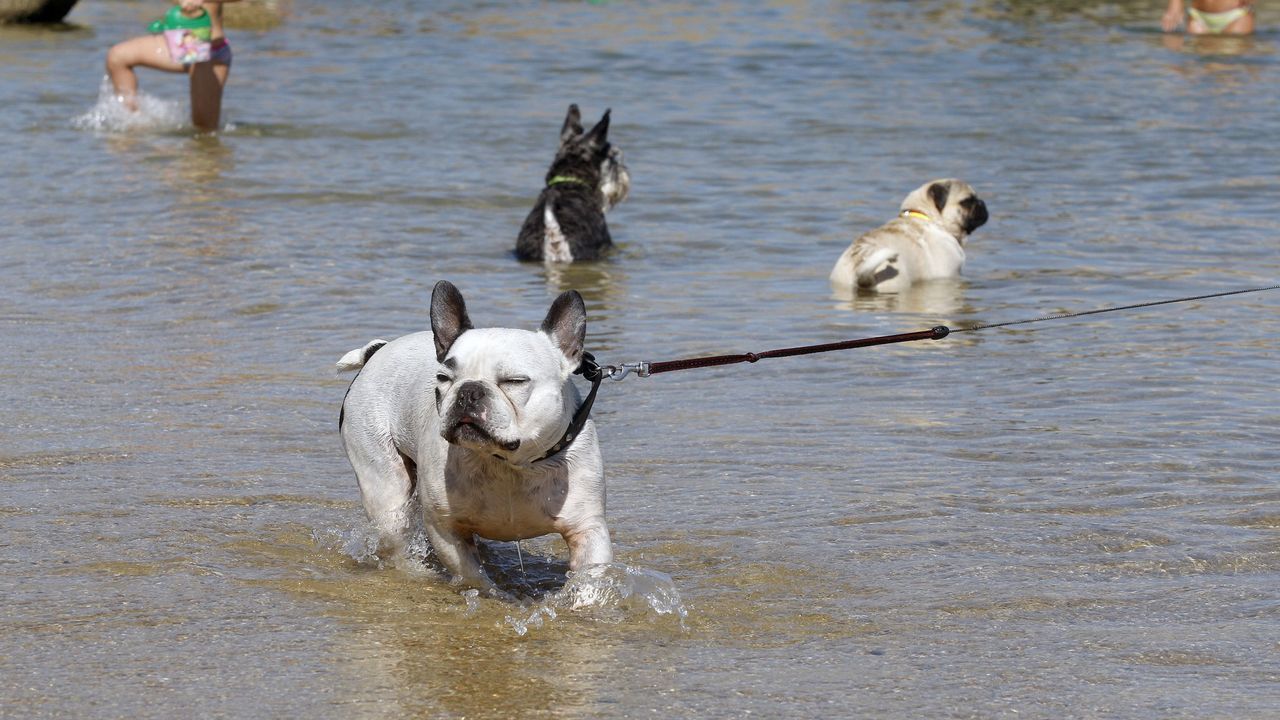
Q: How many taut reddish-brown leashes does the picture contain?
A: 1